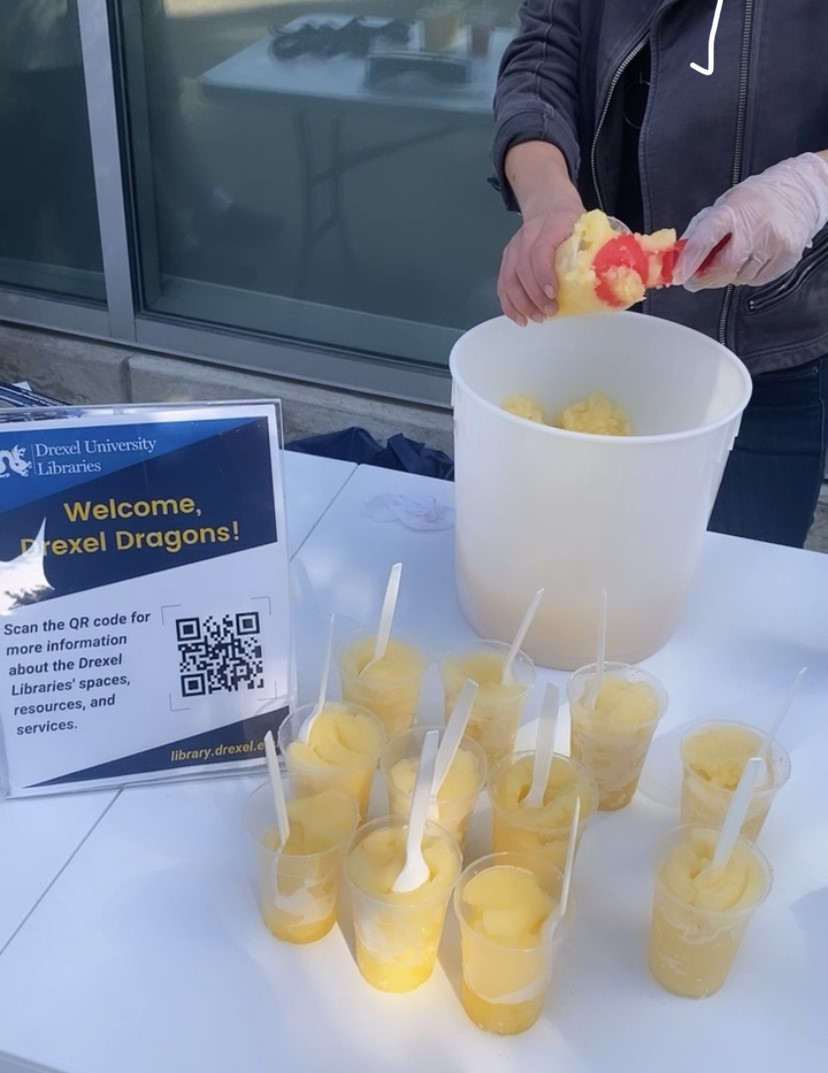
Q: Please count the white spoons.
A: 11